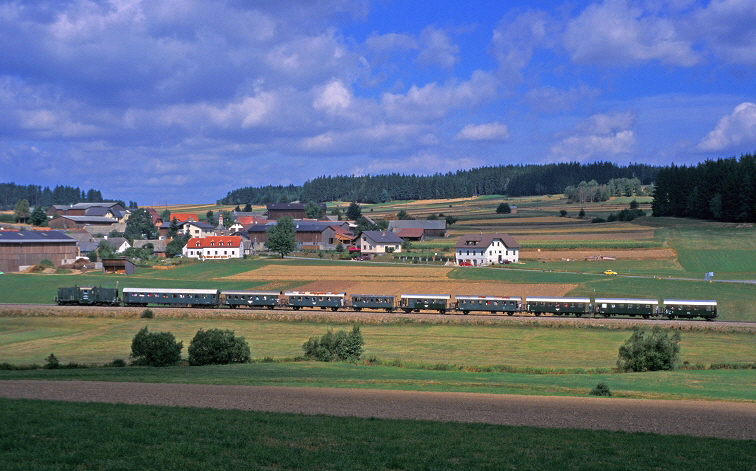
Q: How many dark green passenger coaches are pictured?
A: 9